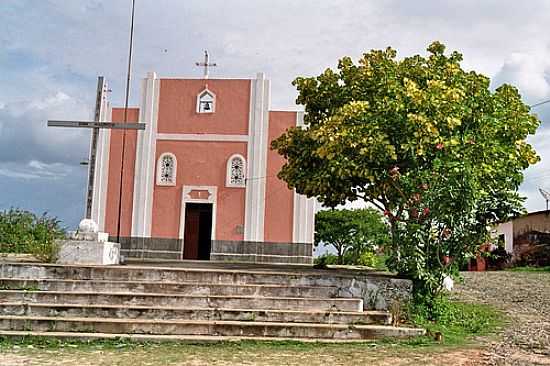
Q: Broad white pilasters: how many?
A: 4